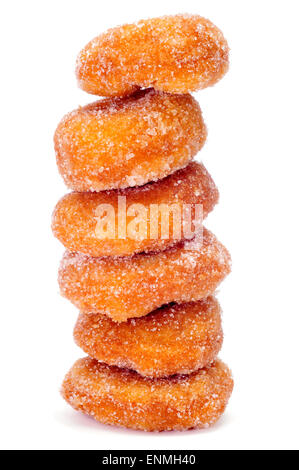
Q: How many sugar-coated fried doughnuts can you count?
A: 6